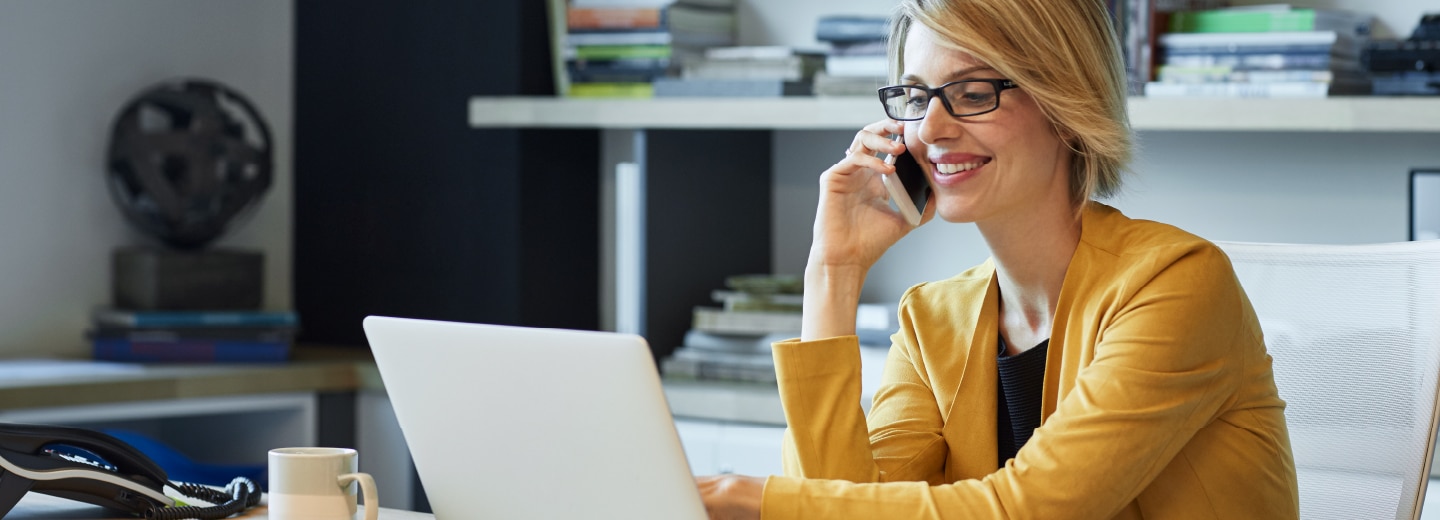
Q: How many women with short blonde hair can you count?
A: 1